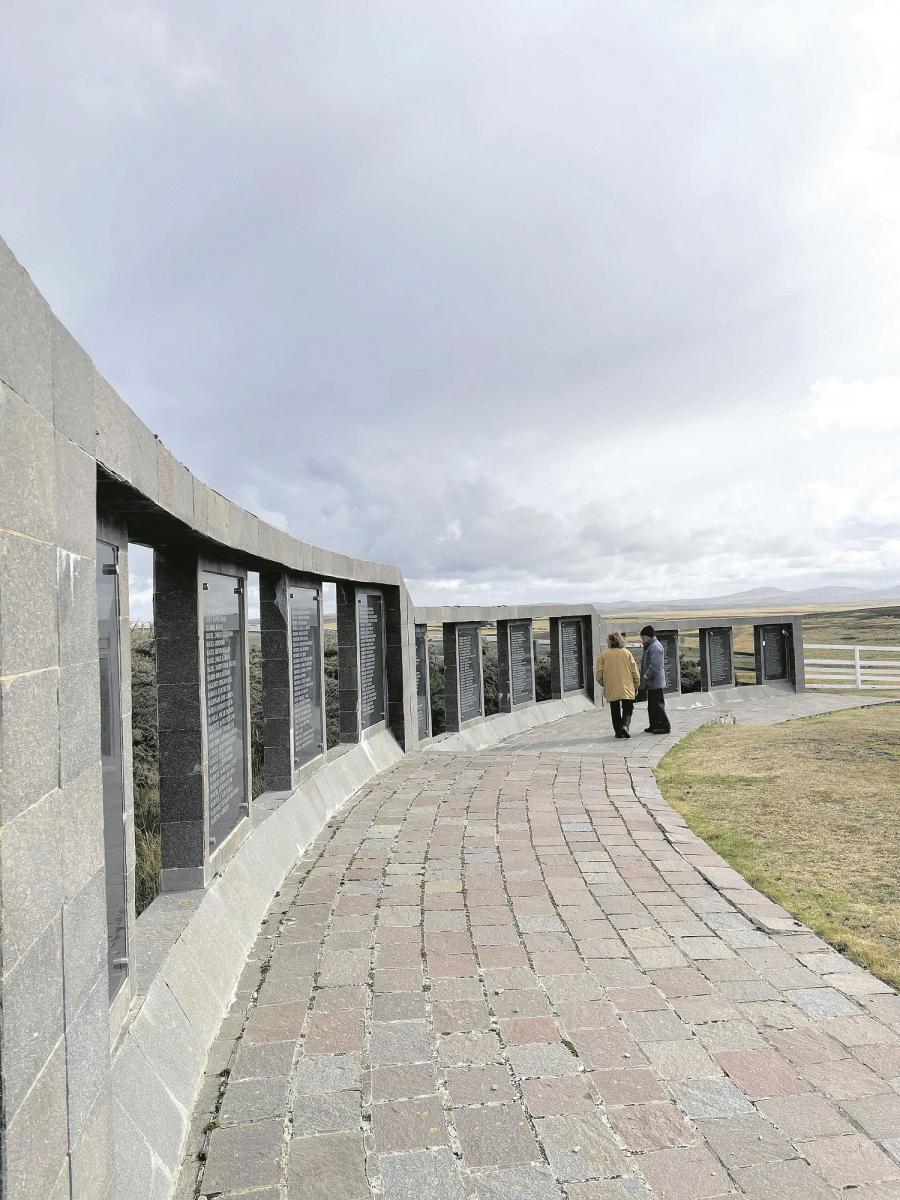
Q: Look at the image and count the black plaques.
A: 11